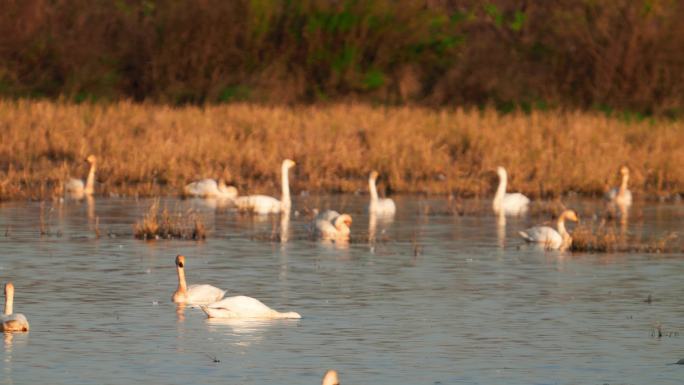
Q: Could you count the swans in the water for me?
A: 12